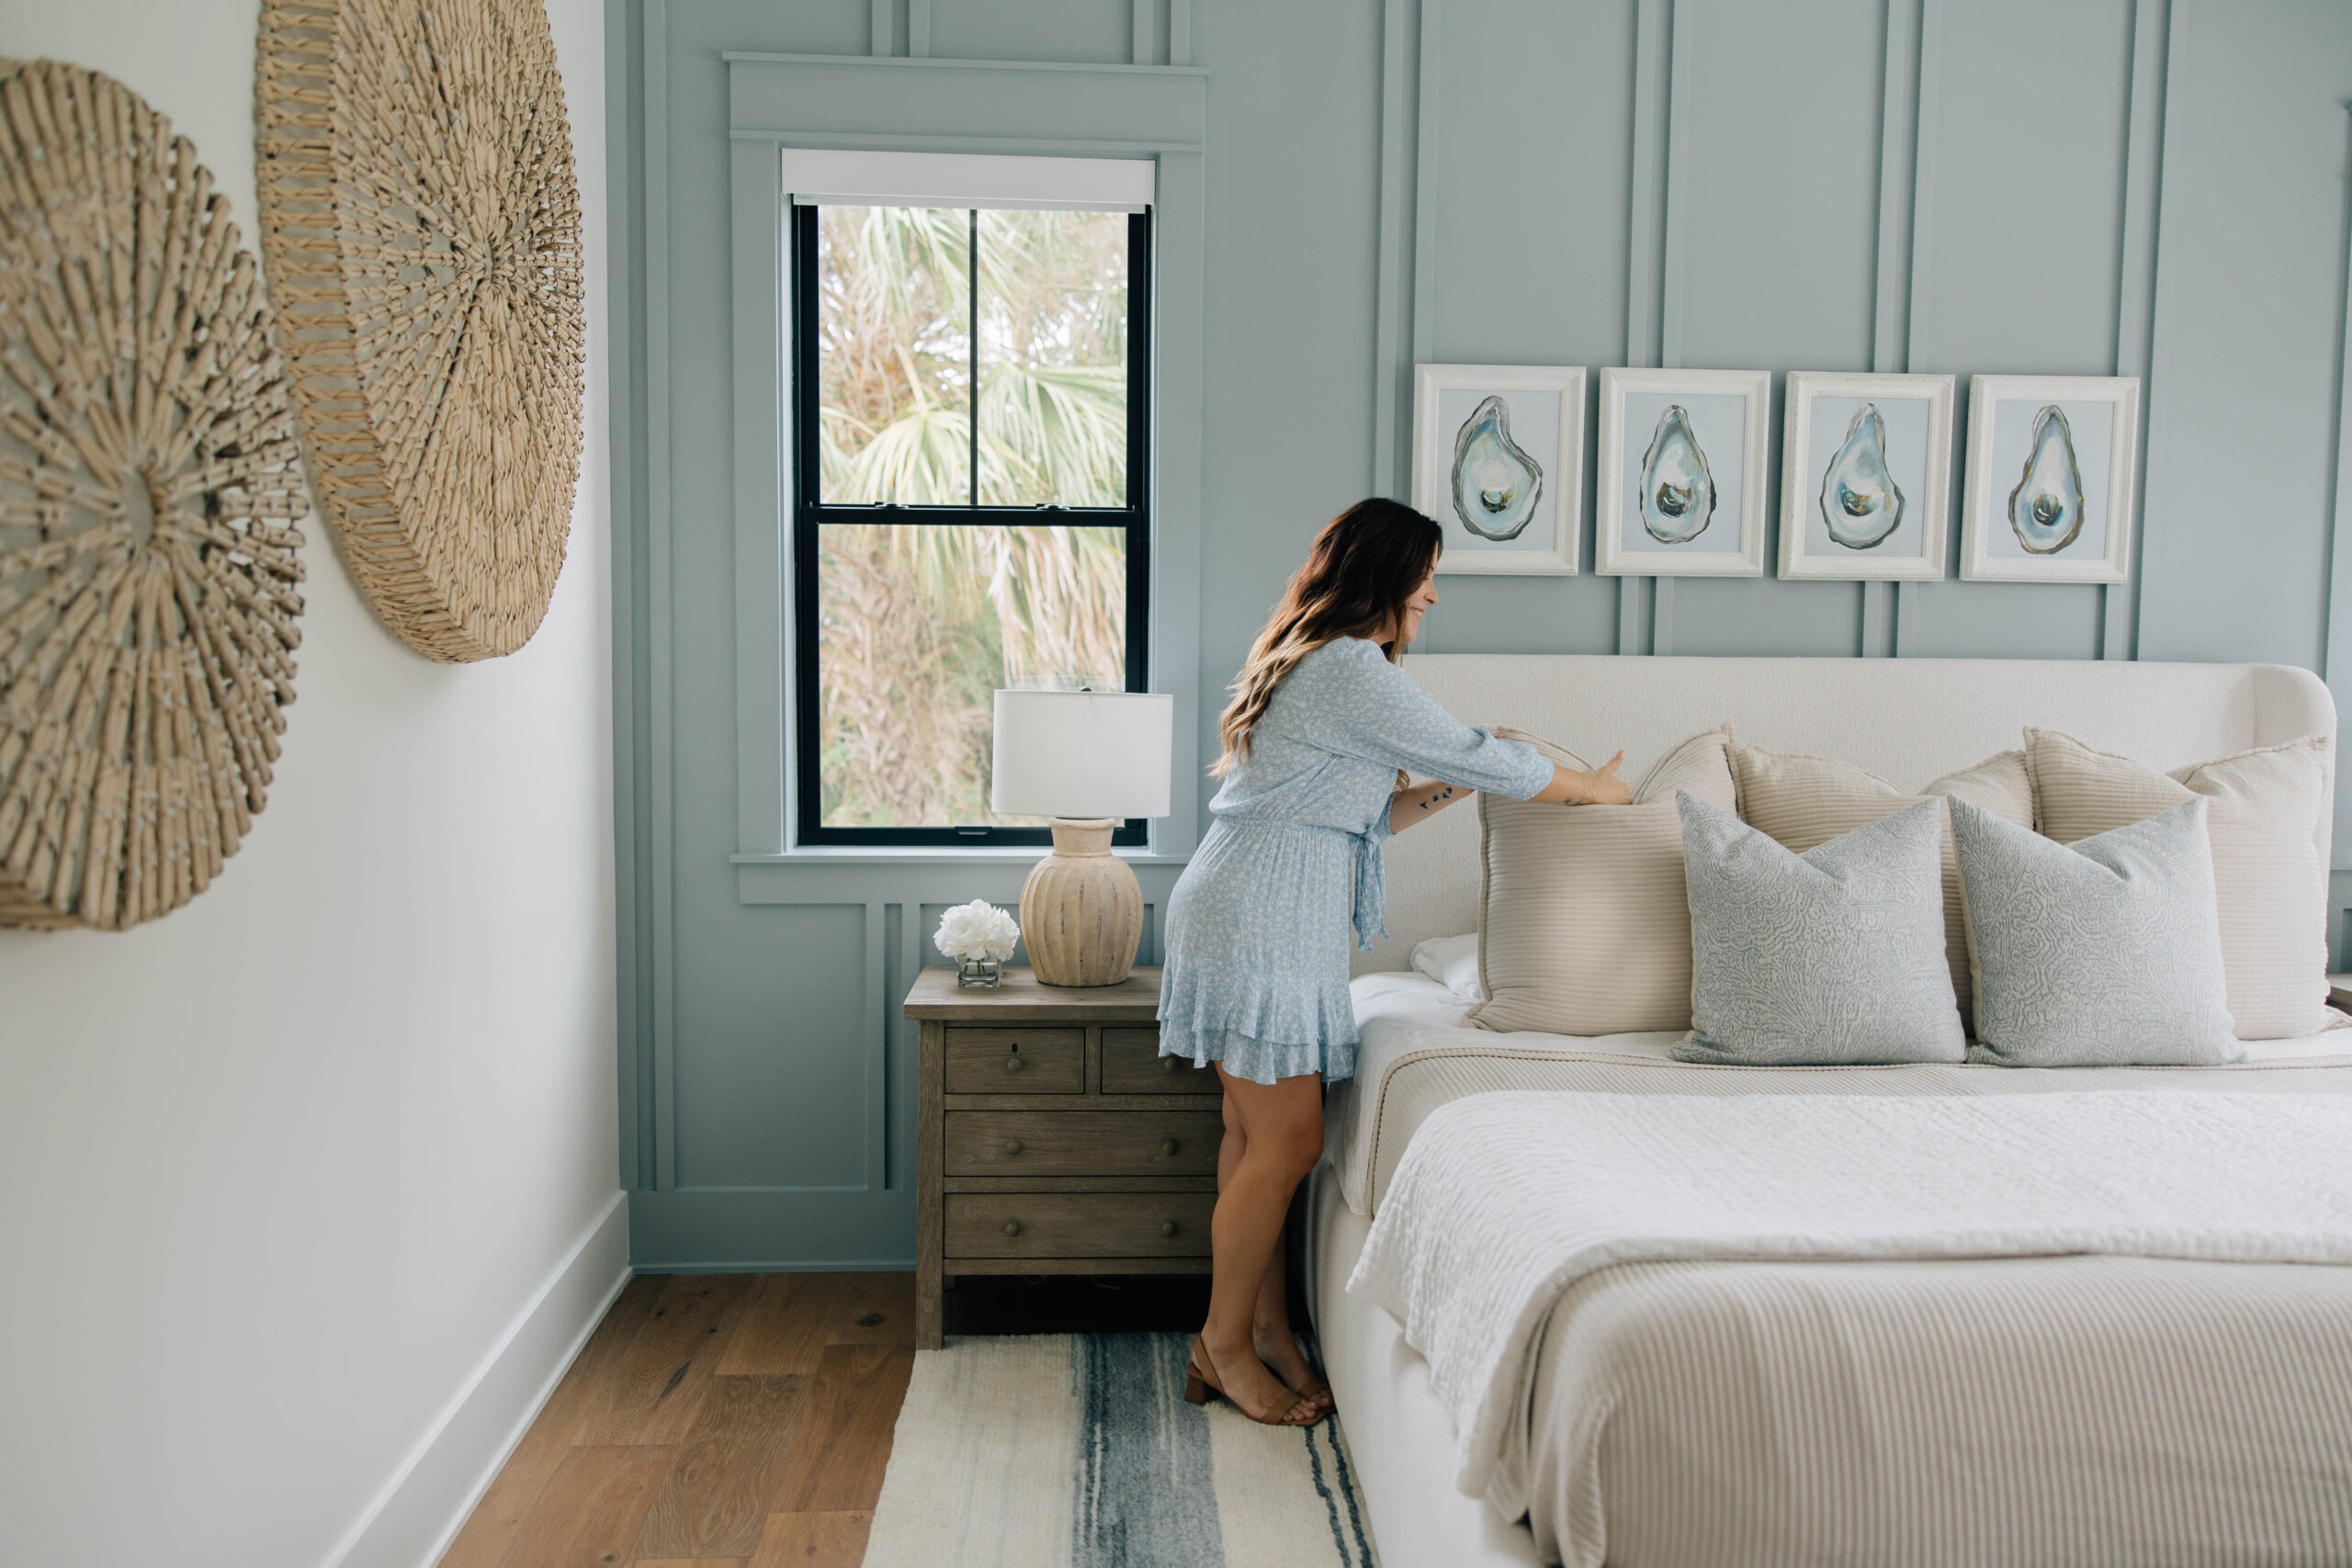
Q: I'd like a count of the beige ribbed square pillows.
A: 3